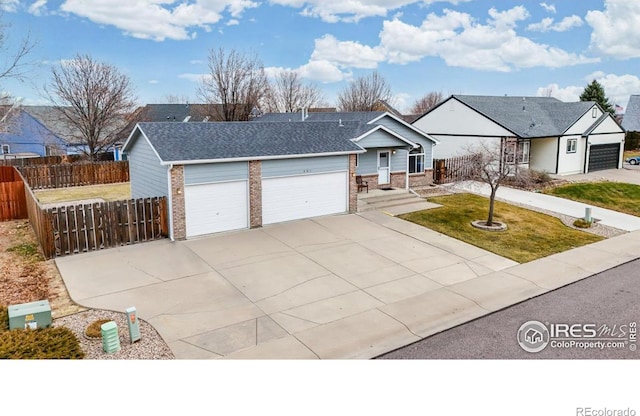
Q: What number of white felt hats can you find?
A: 0